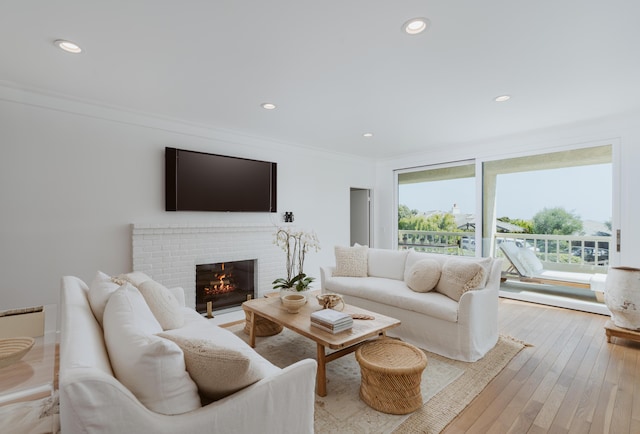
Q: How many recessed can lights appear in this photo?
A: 5